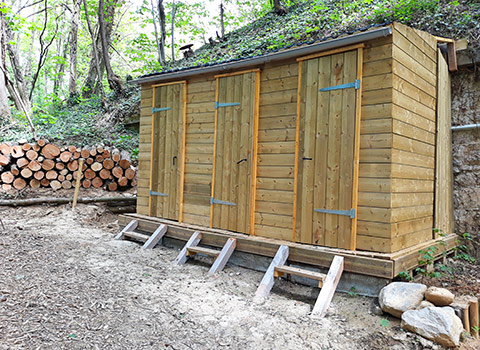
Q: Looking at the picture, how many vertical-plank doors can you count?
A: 3